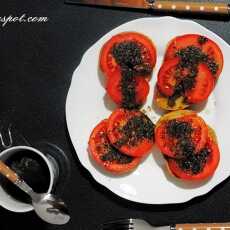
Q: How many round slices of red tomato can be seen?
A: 8